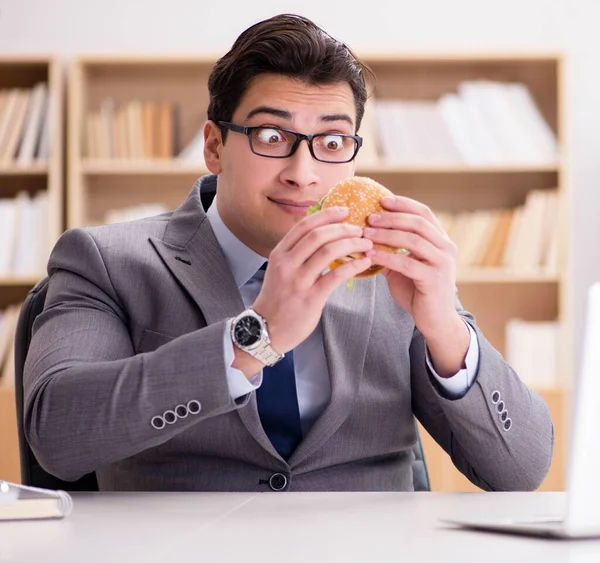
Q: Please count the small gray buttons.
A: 8